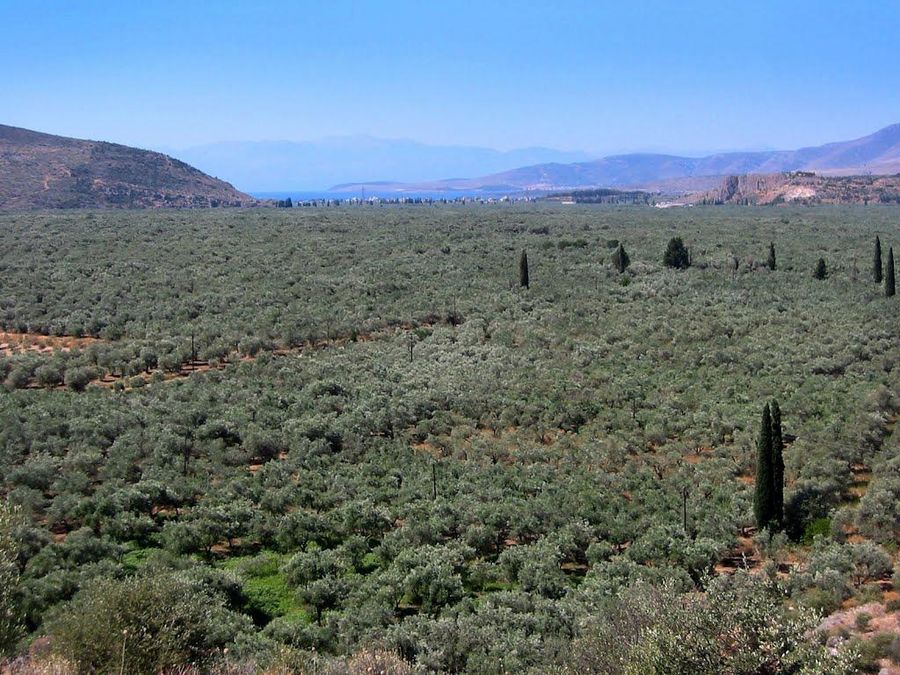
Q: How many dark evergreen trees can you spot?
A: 9